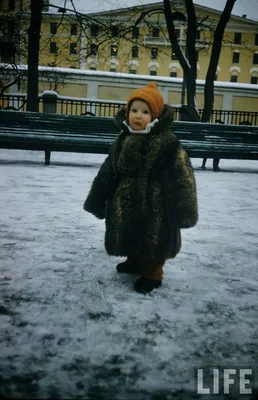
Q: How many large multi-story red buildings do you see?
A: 0